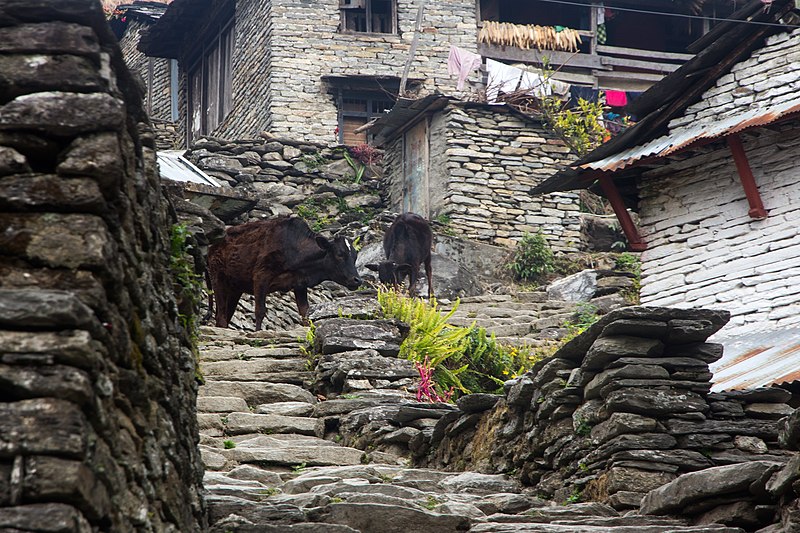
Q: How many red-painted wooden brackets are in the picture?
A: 2